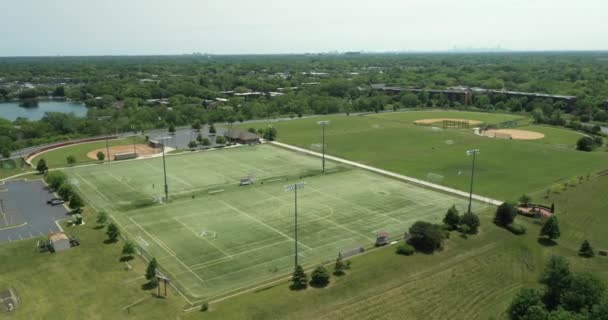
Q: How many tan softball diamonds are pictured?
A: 3